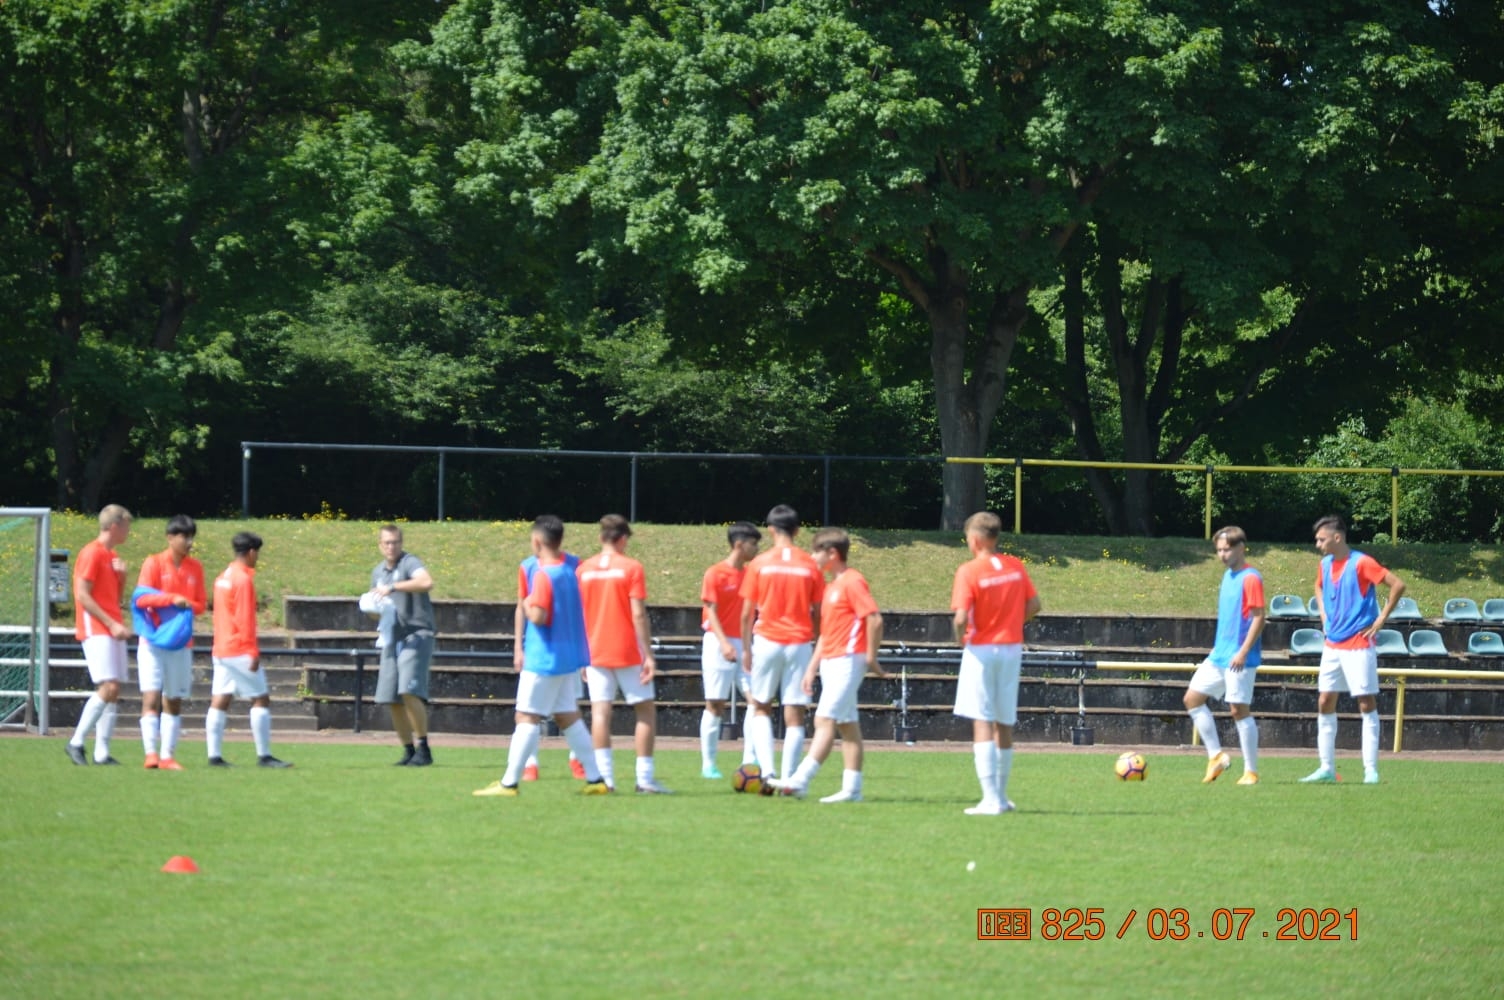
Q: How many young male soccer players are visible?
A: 12